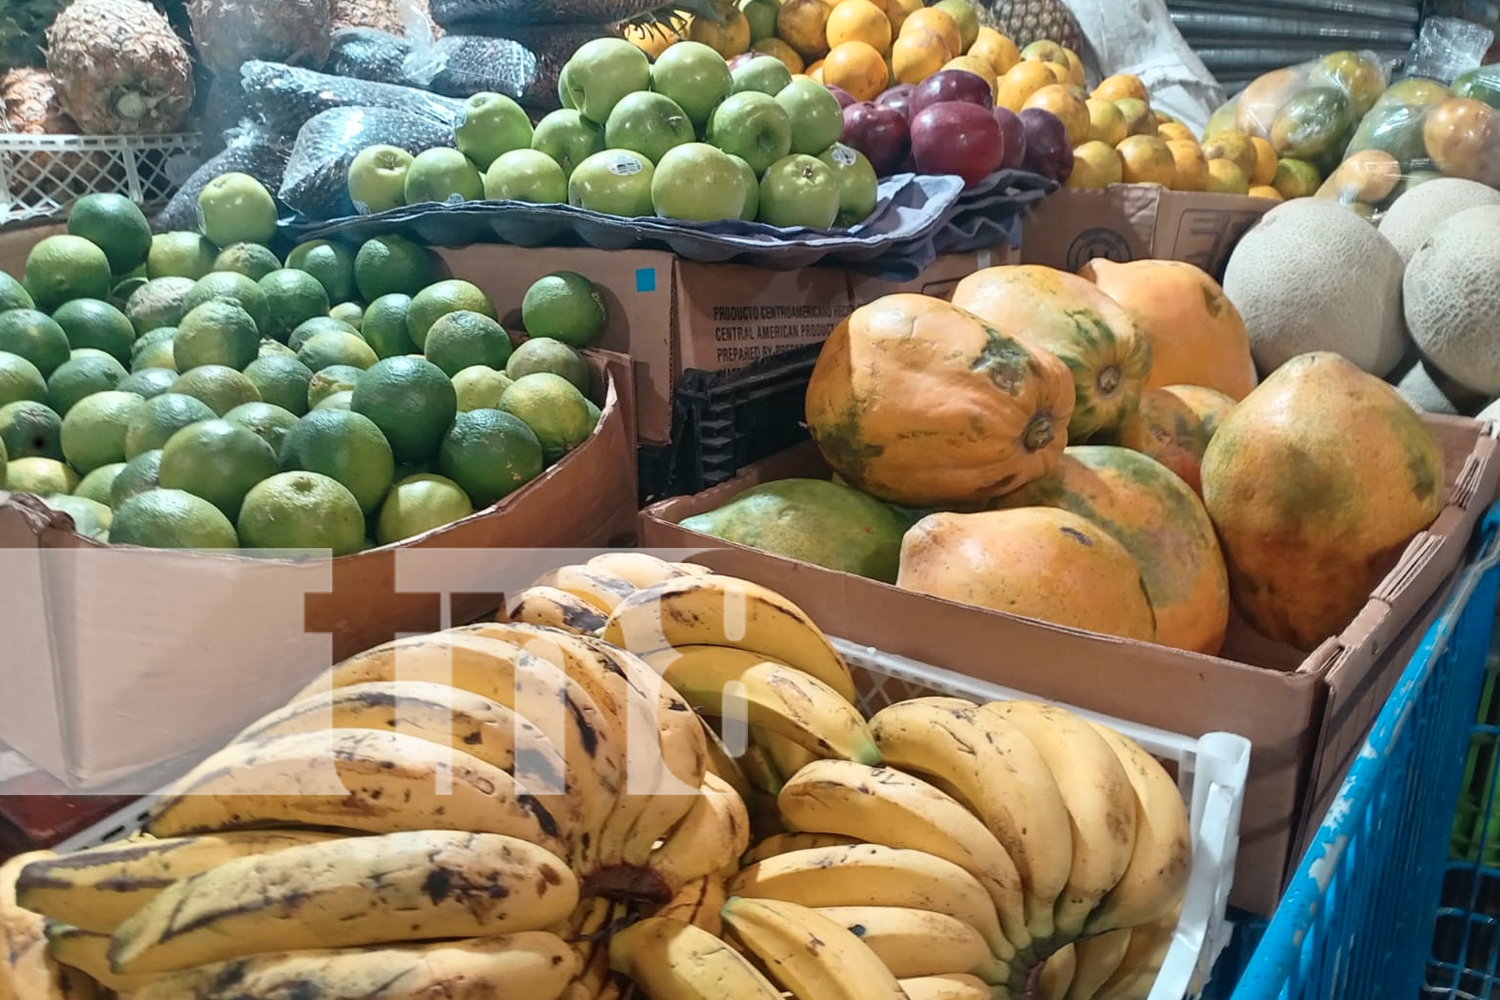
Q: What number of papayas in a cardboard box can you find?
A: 8